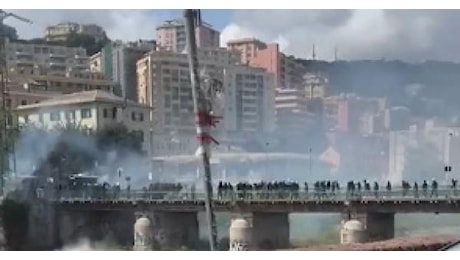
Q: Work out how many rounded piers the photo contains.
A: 3